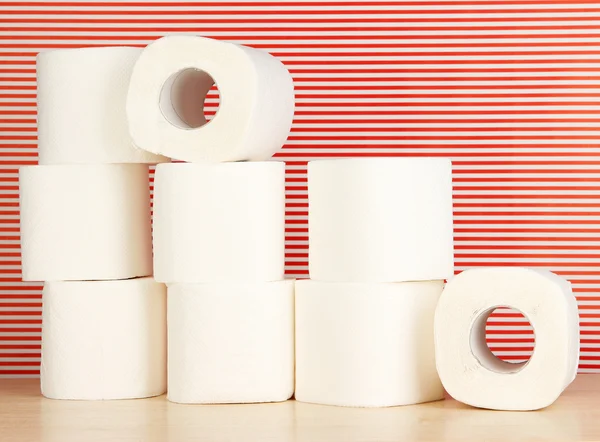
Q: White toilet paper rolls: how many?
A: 9